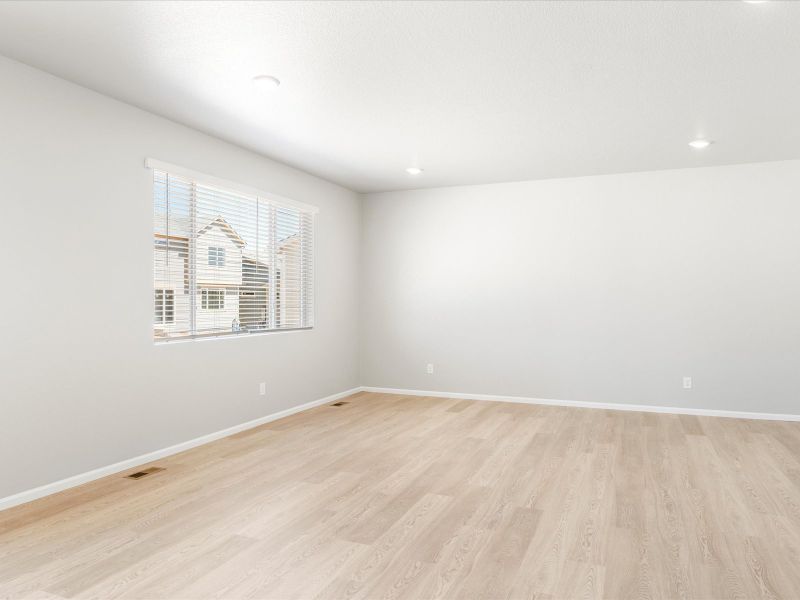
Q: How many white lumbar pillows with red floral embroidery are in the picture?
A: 0